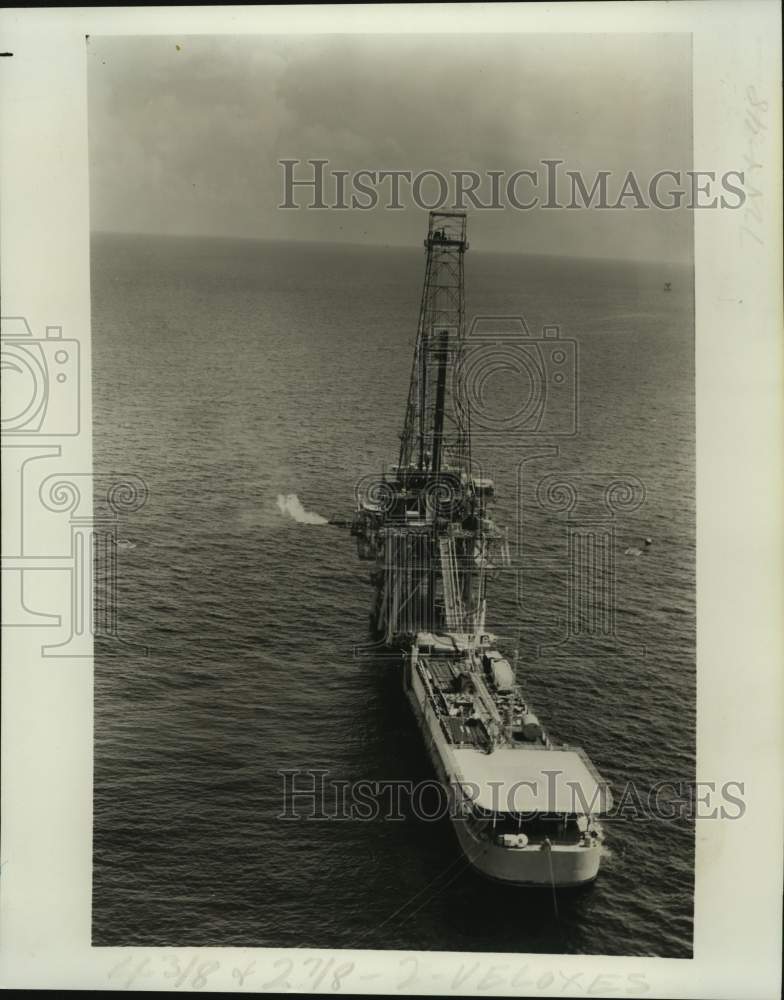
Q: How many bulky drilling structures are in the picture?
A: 1